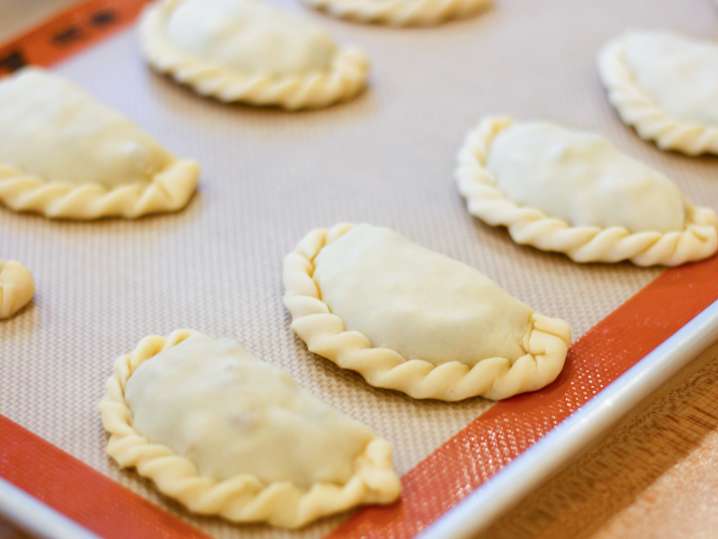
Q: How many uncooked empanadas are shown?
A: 8